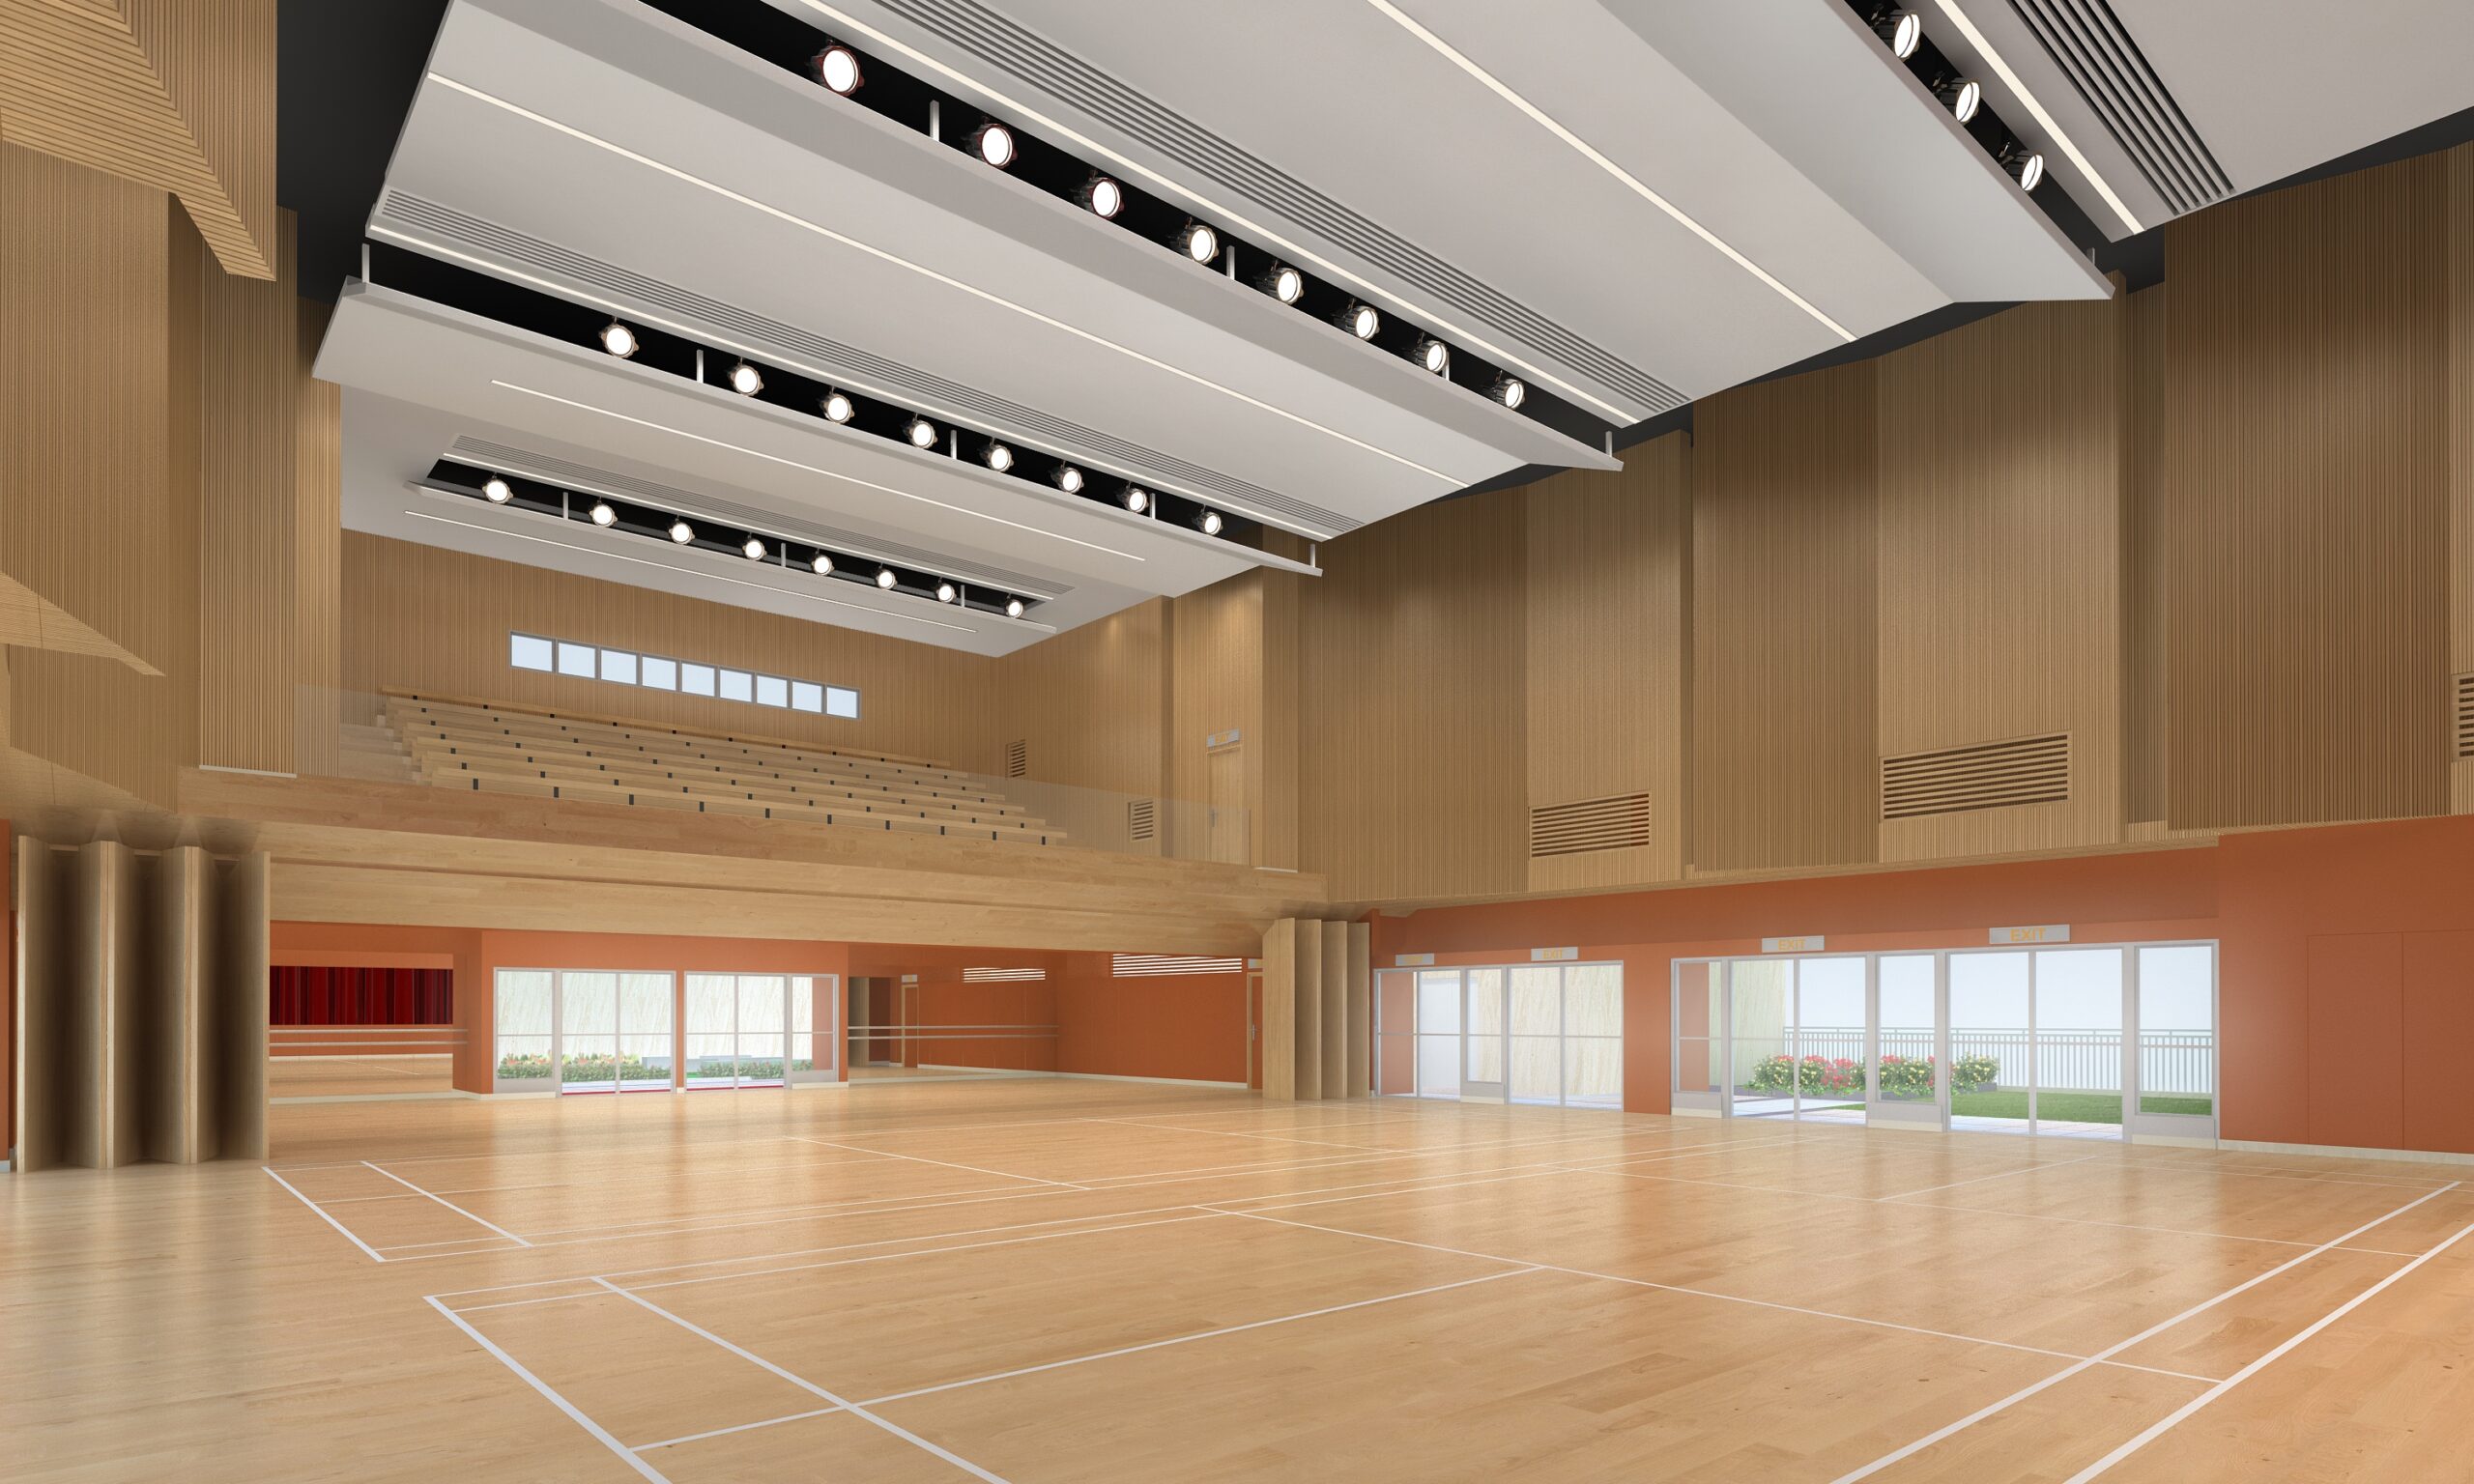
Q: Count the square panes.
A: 9